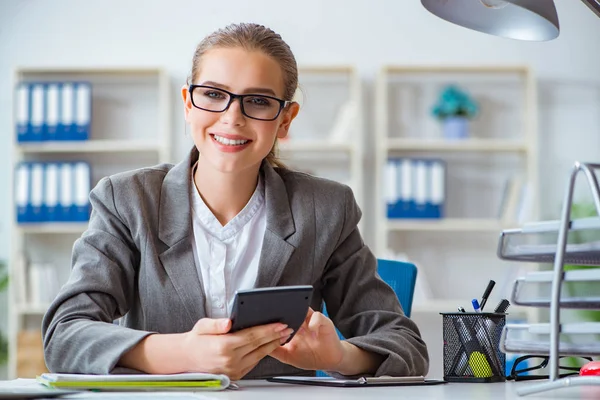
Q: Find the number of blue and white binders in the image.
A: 14